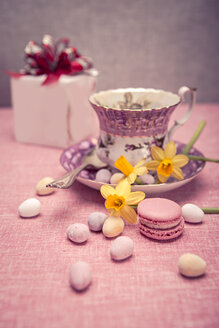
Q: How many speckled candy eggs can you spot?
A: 12